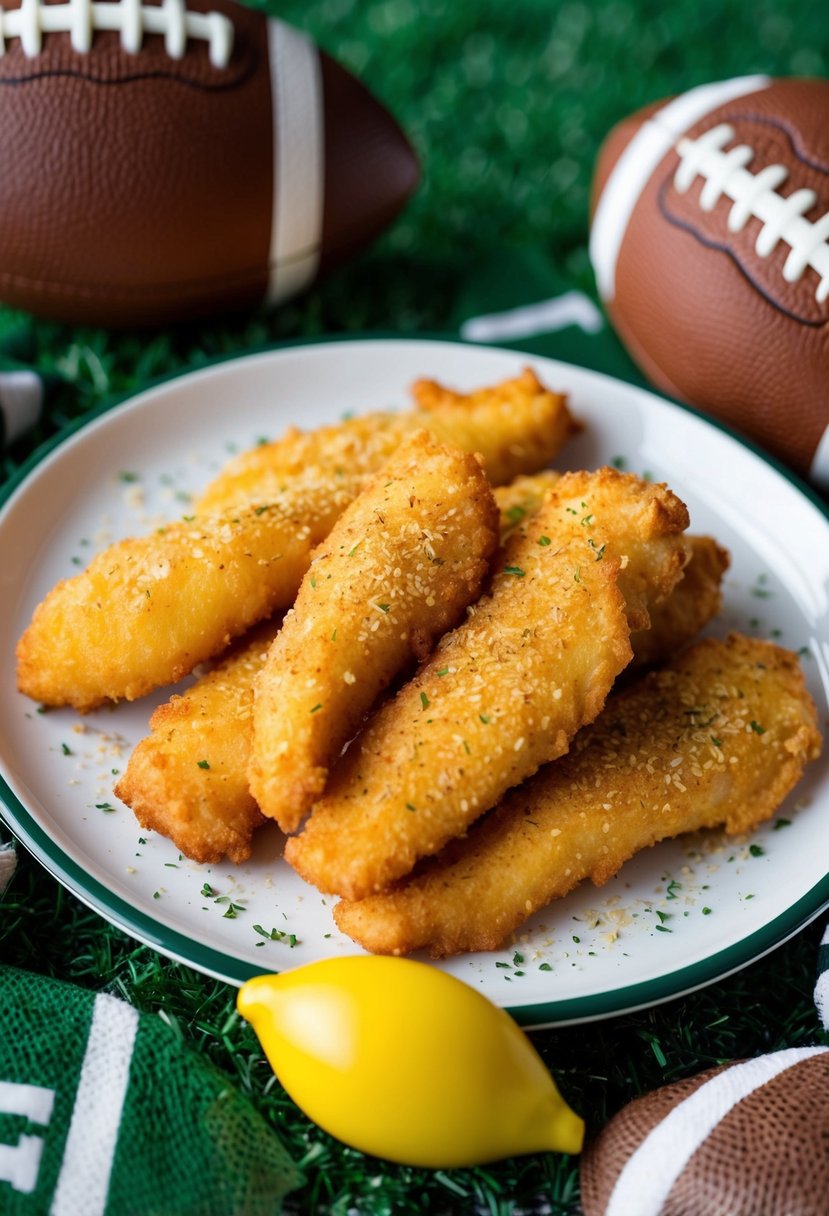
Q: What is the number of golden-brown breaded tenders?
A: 7